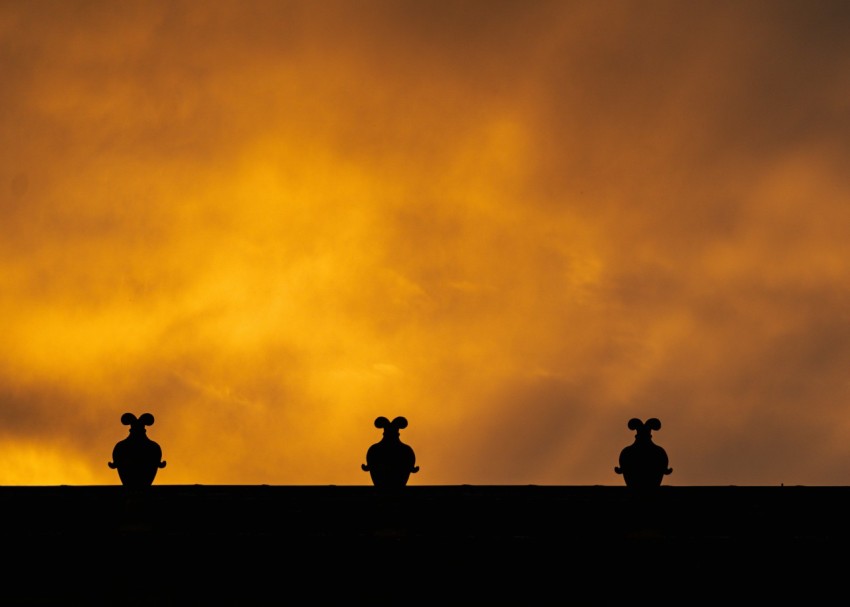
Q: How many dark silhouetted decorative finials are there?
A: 3